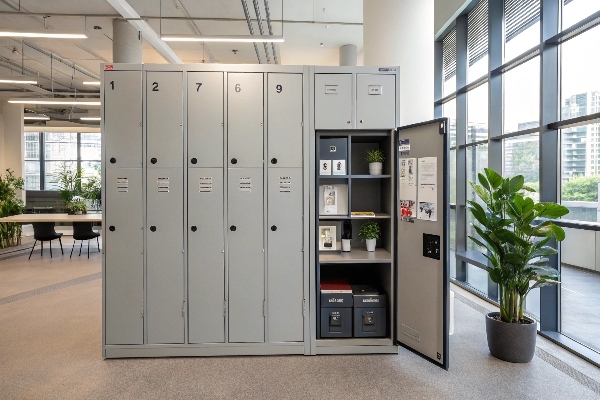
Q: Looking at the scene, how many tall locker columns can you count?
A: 5